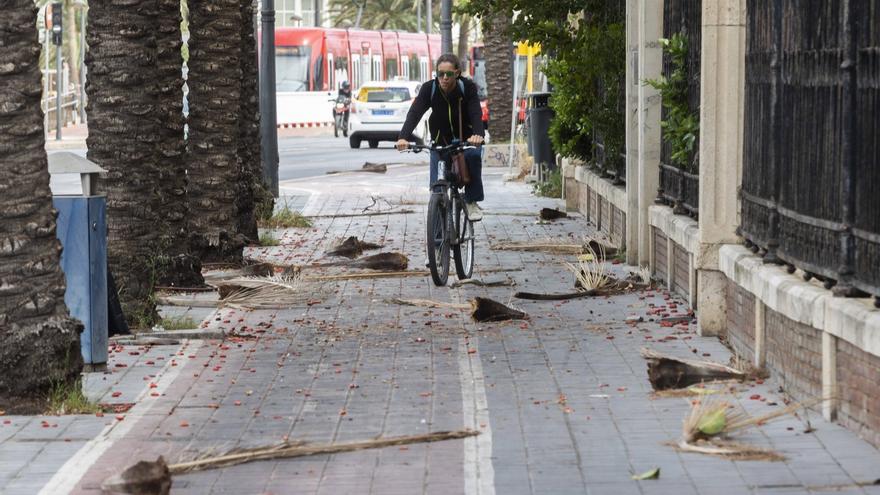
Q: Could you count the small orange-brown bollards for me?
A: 0